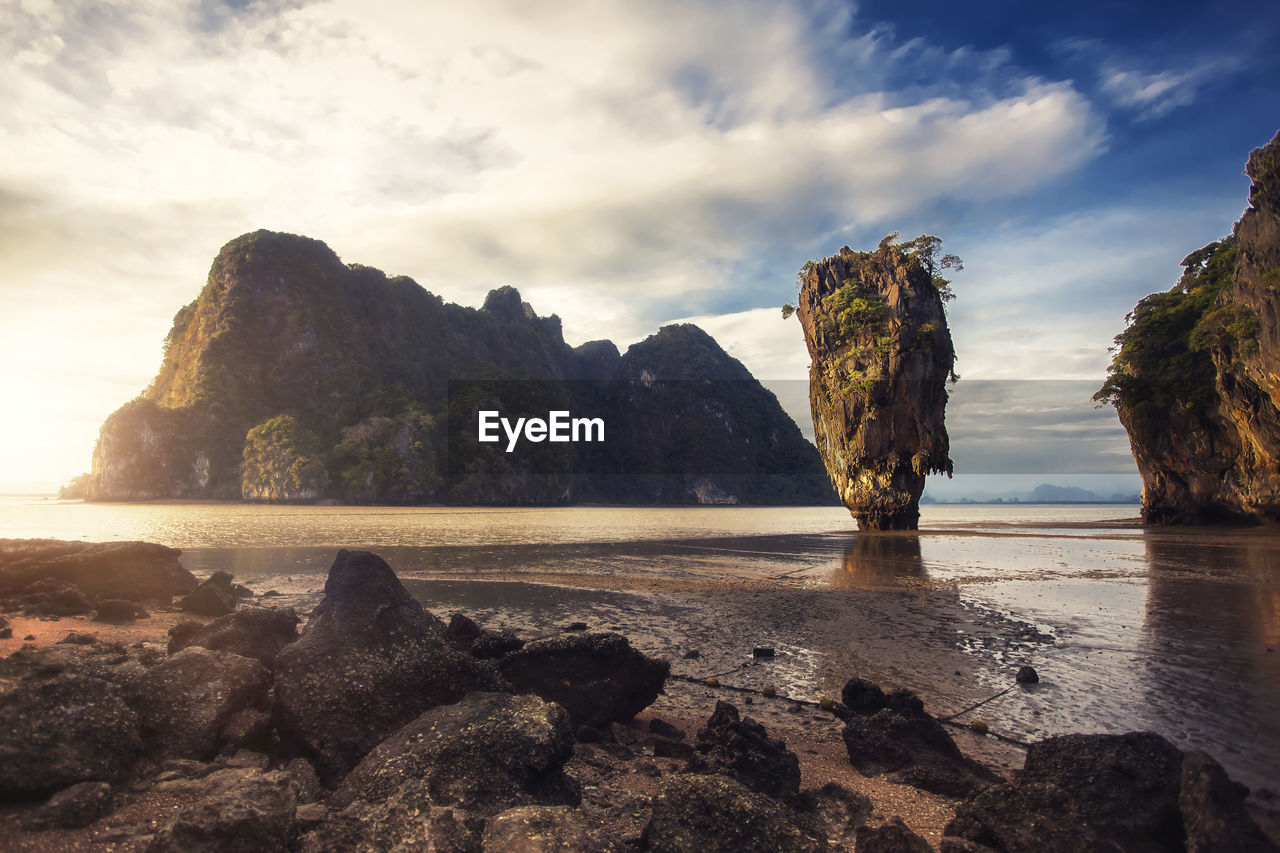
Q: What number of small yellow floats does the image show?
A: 4